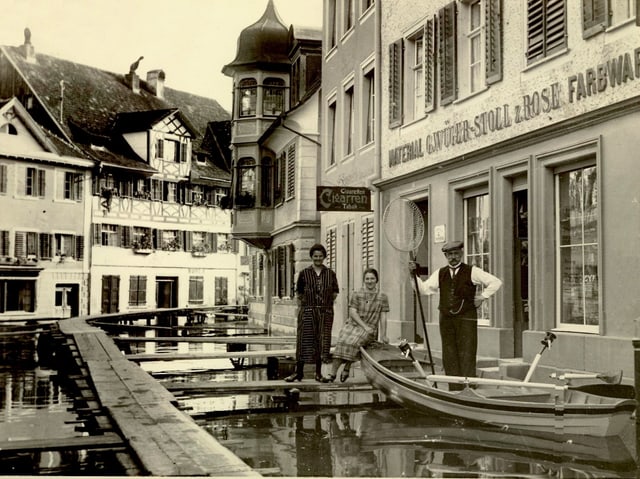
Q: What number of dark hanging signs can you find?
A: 1